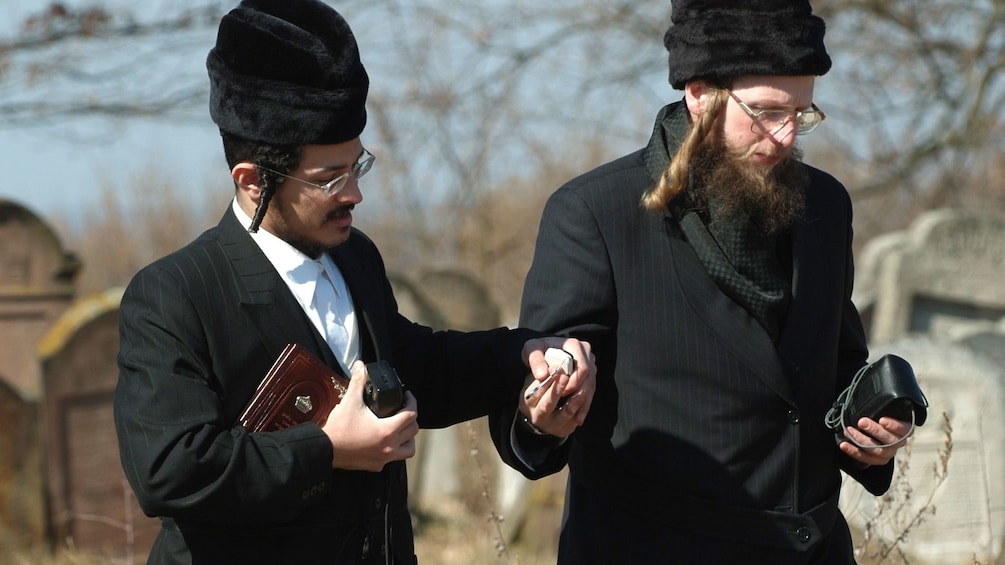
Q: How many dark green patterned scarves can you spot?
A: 1